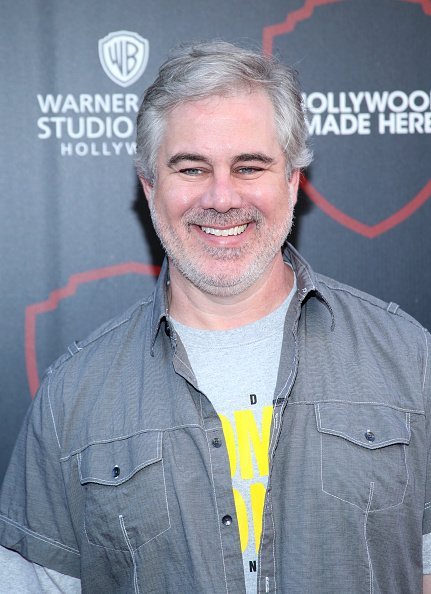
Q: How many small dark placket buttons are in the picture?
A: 2